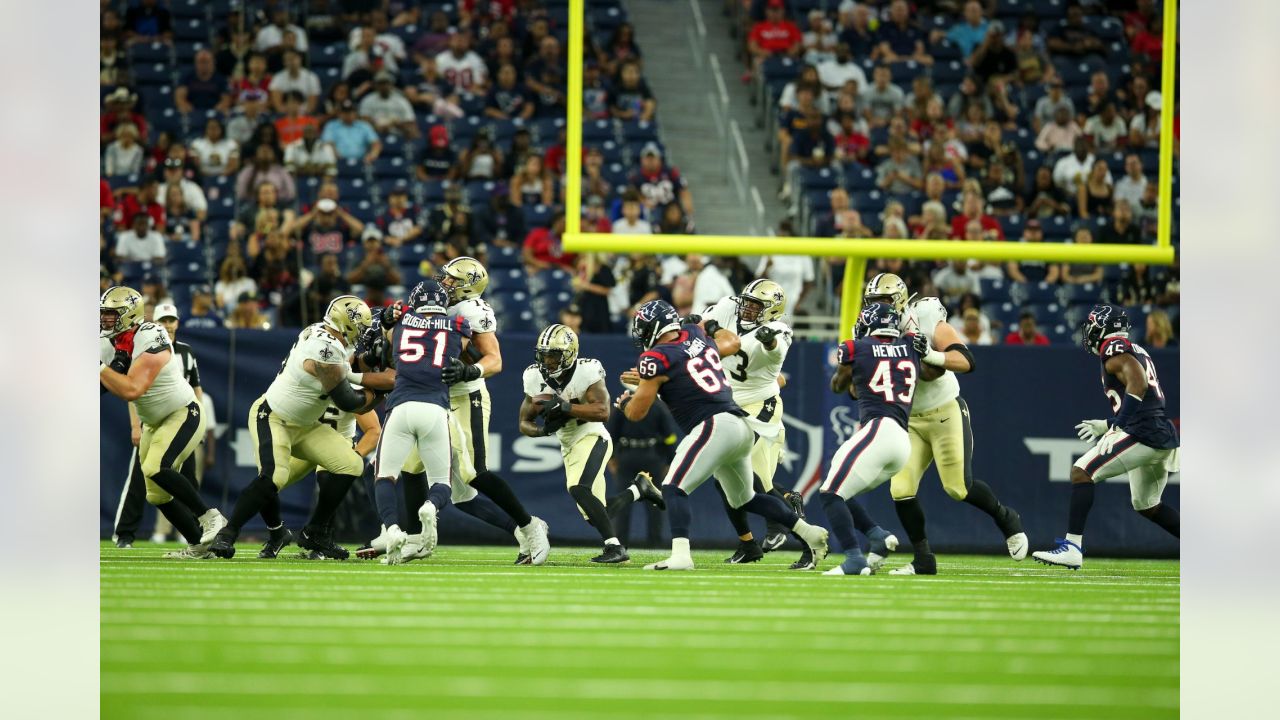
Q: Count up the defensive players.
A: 5